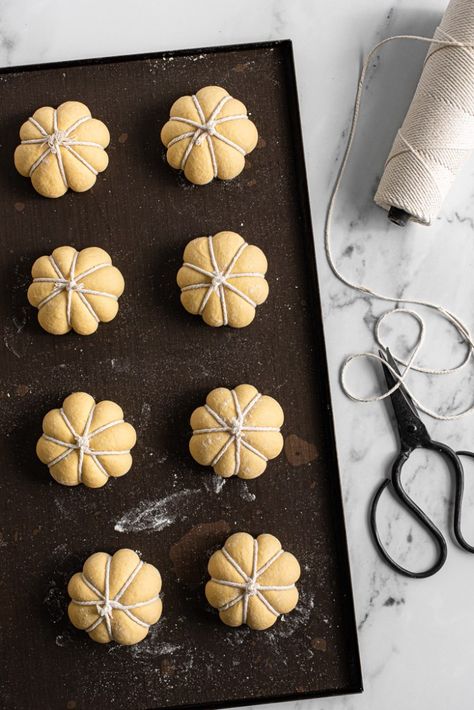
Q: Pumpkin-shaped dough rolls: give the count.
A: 8